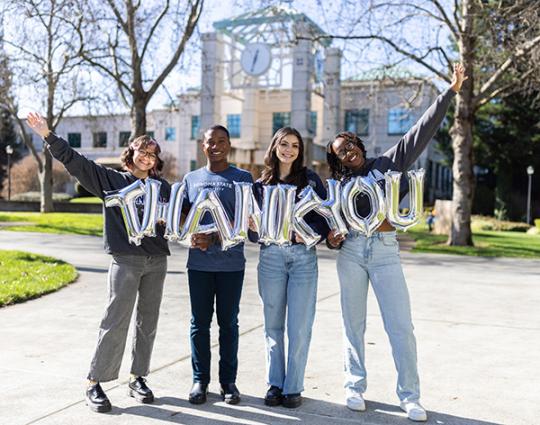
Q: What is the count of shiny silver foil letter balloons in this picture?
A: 8